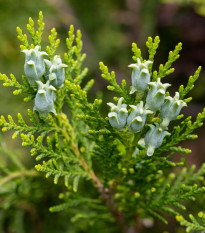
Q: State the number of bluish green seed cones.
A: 9